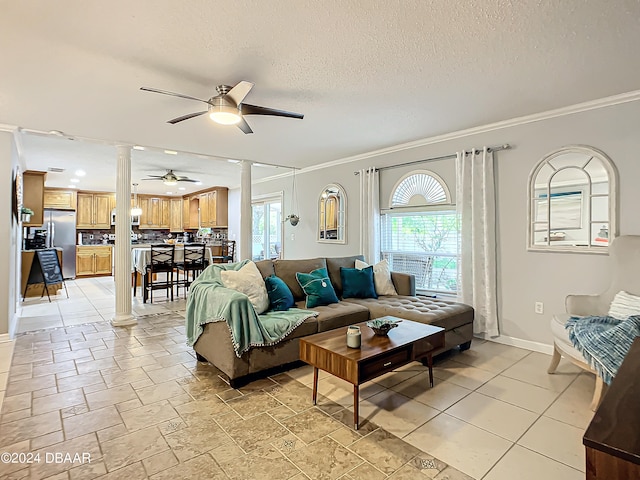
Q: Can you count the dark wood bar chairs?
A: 3